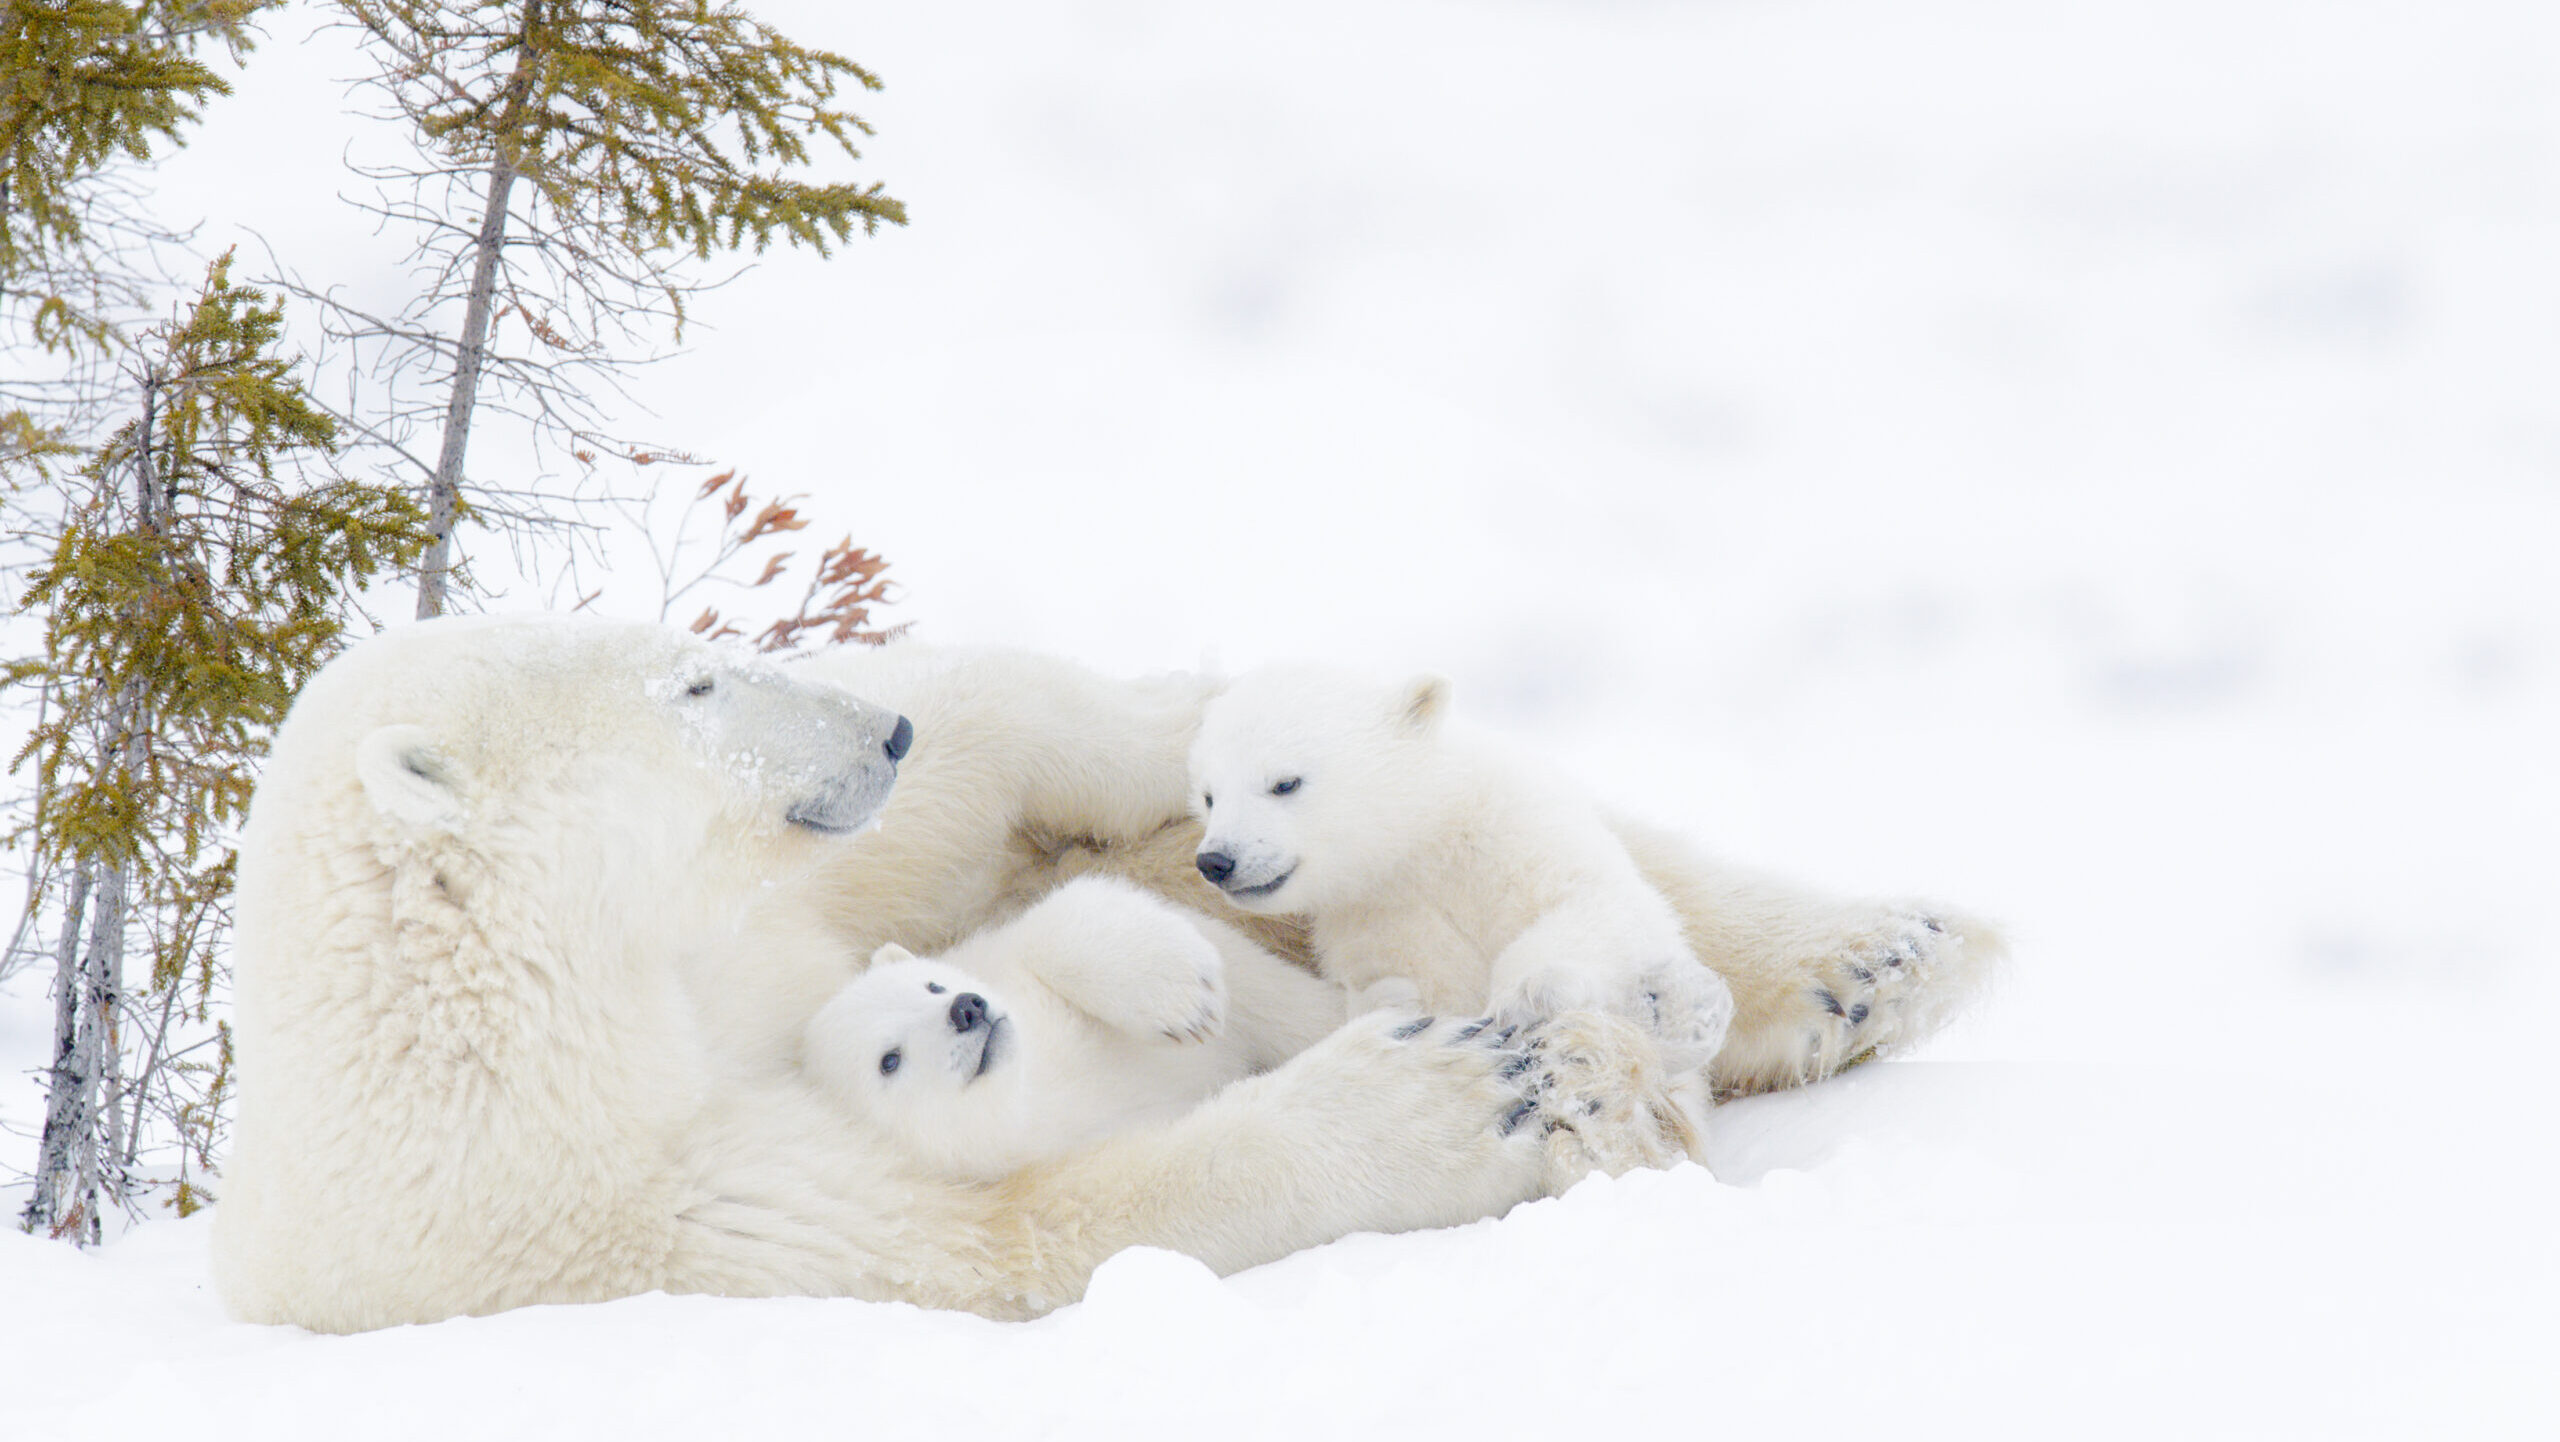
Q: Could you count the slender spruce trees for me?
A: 3